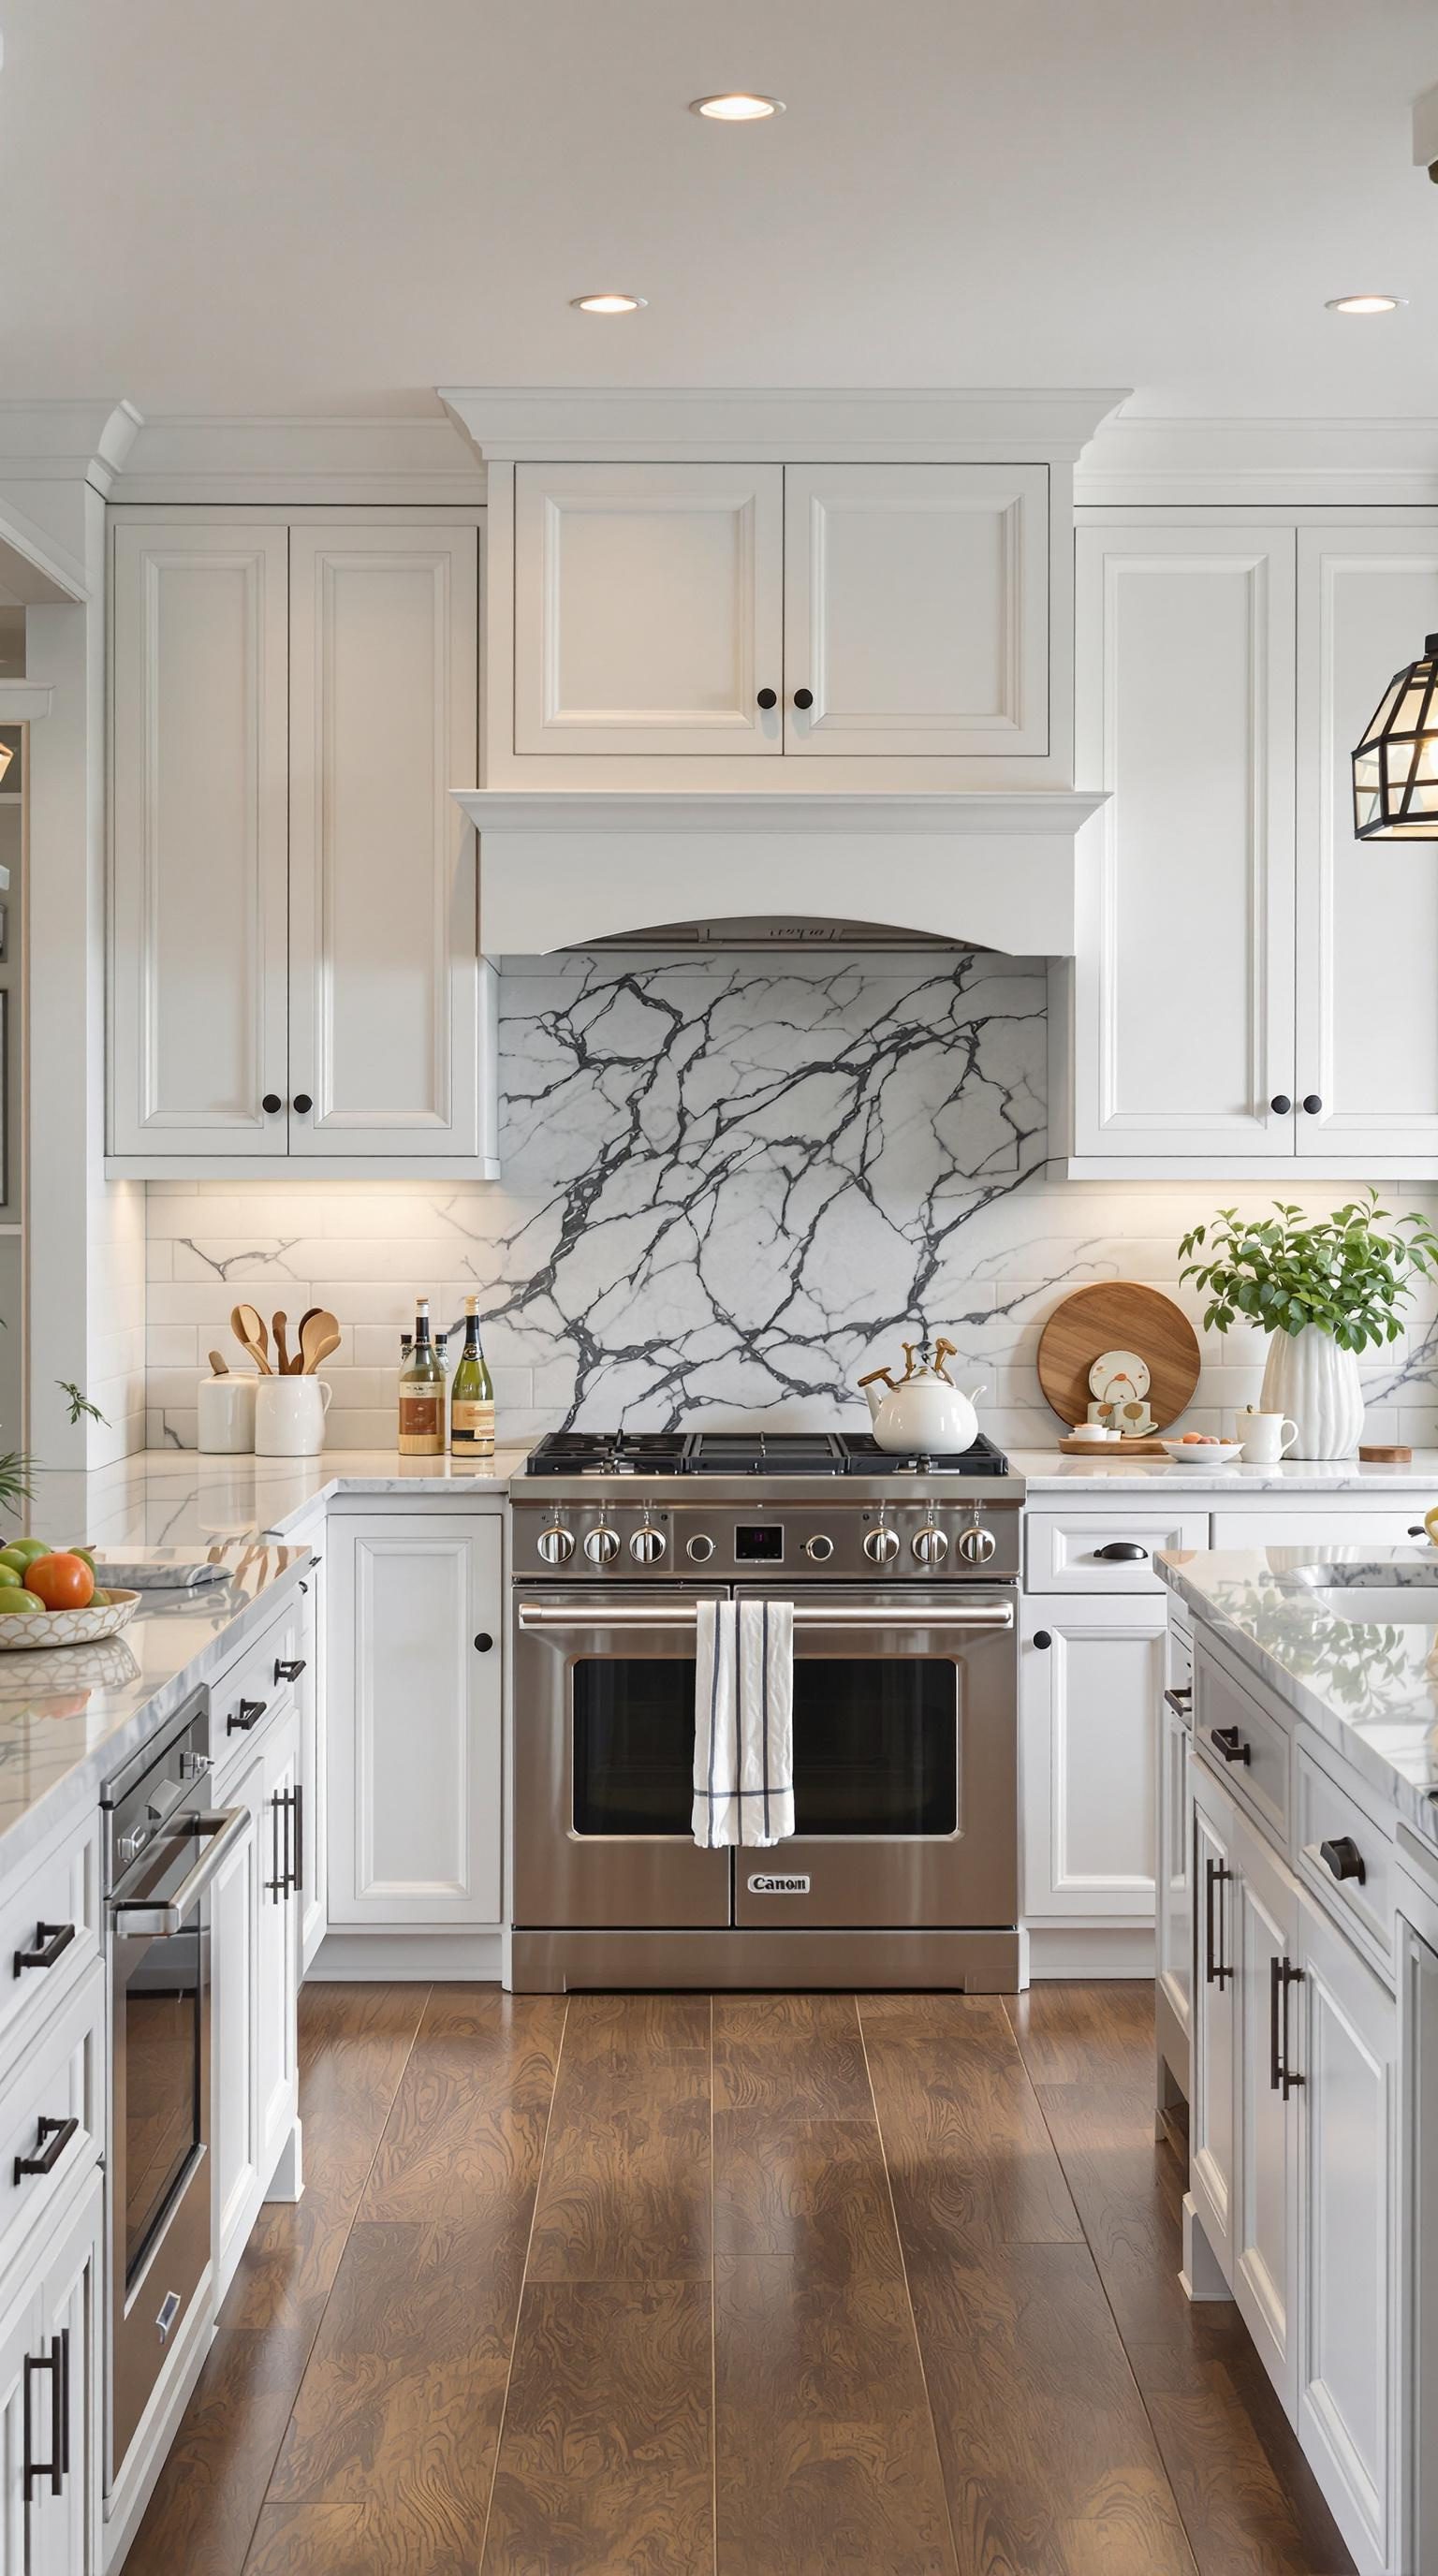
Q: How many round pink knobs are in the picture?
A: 0